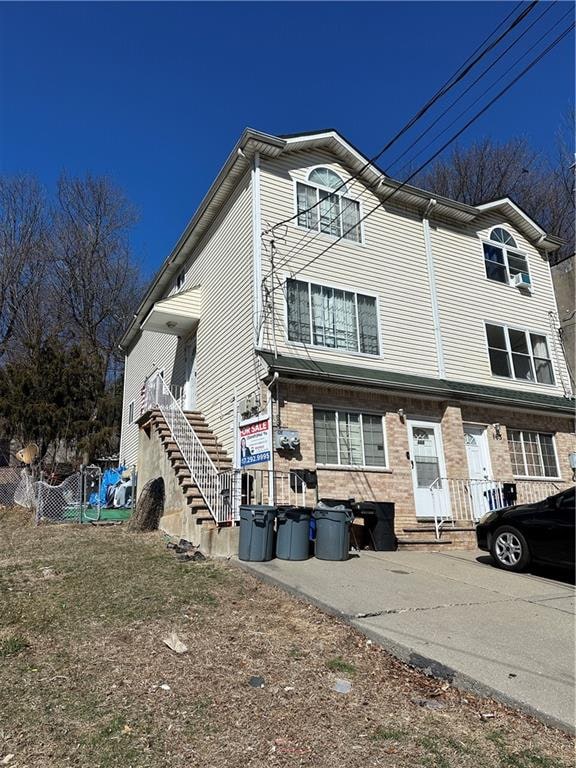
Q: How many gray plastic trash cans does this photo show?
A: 3